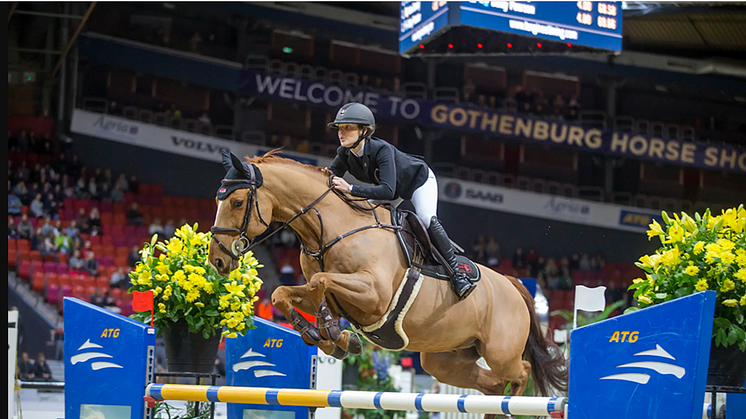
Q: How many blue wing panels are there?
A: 3